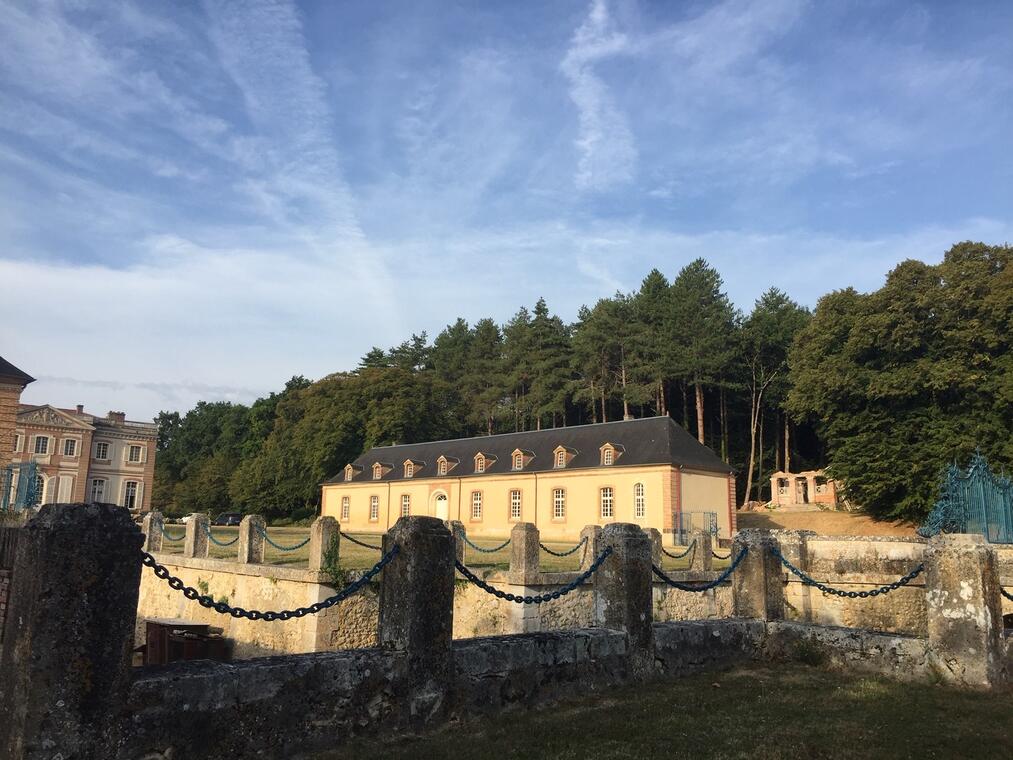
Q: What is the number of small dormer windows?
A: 8